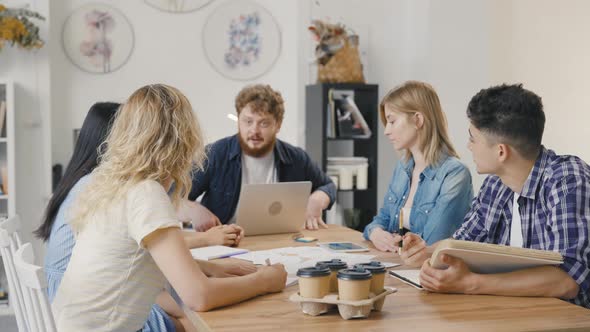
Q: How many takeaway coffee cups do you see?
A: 4